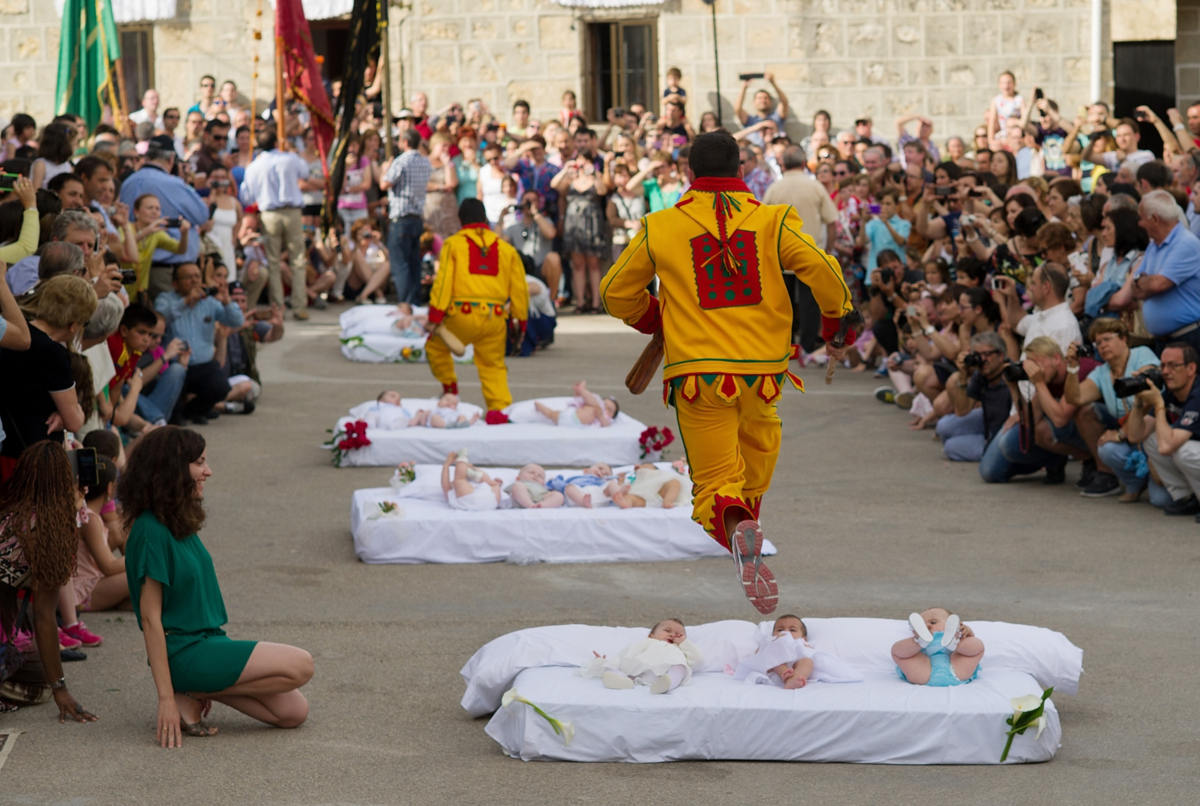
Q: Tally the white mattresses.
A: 4